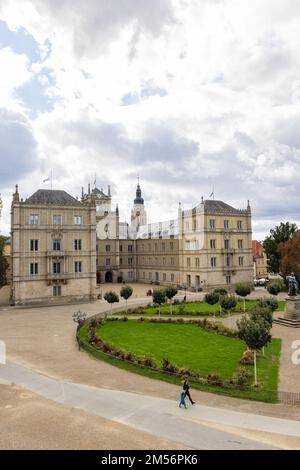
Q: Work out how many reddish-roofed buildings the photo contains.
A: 1